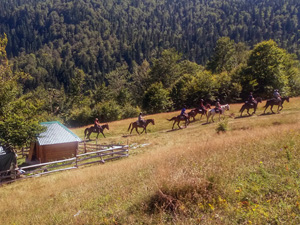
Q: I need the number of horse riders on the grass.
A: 7